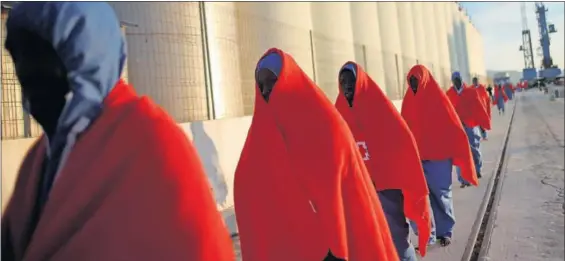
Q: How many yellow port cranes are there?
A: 0